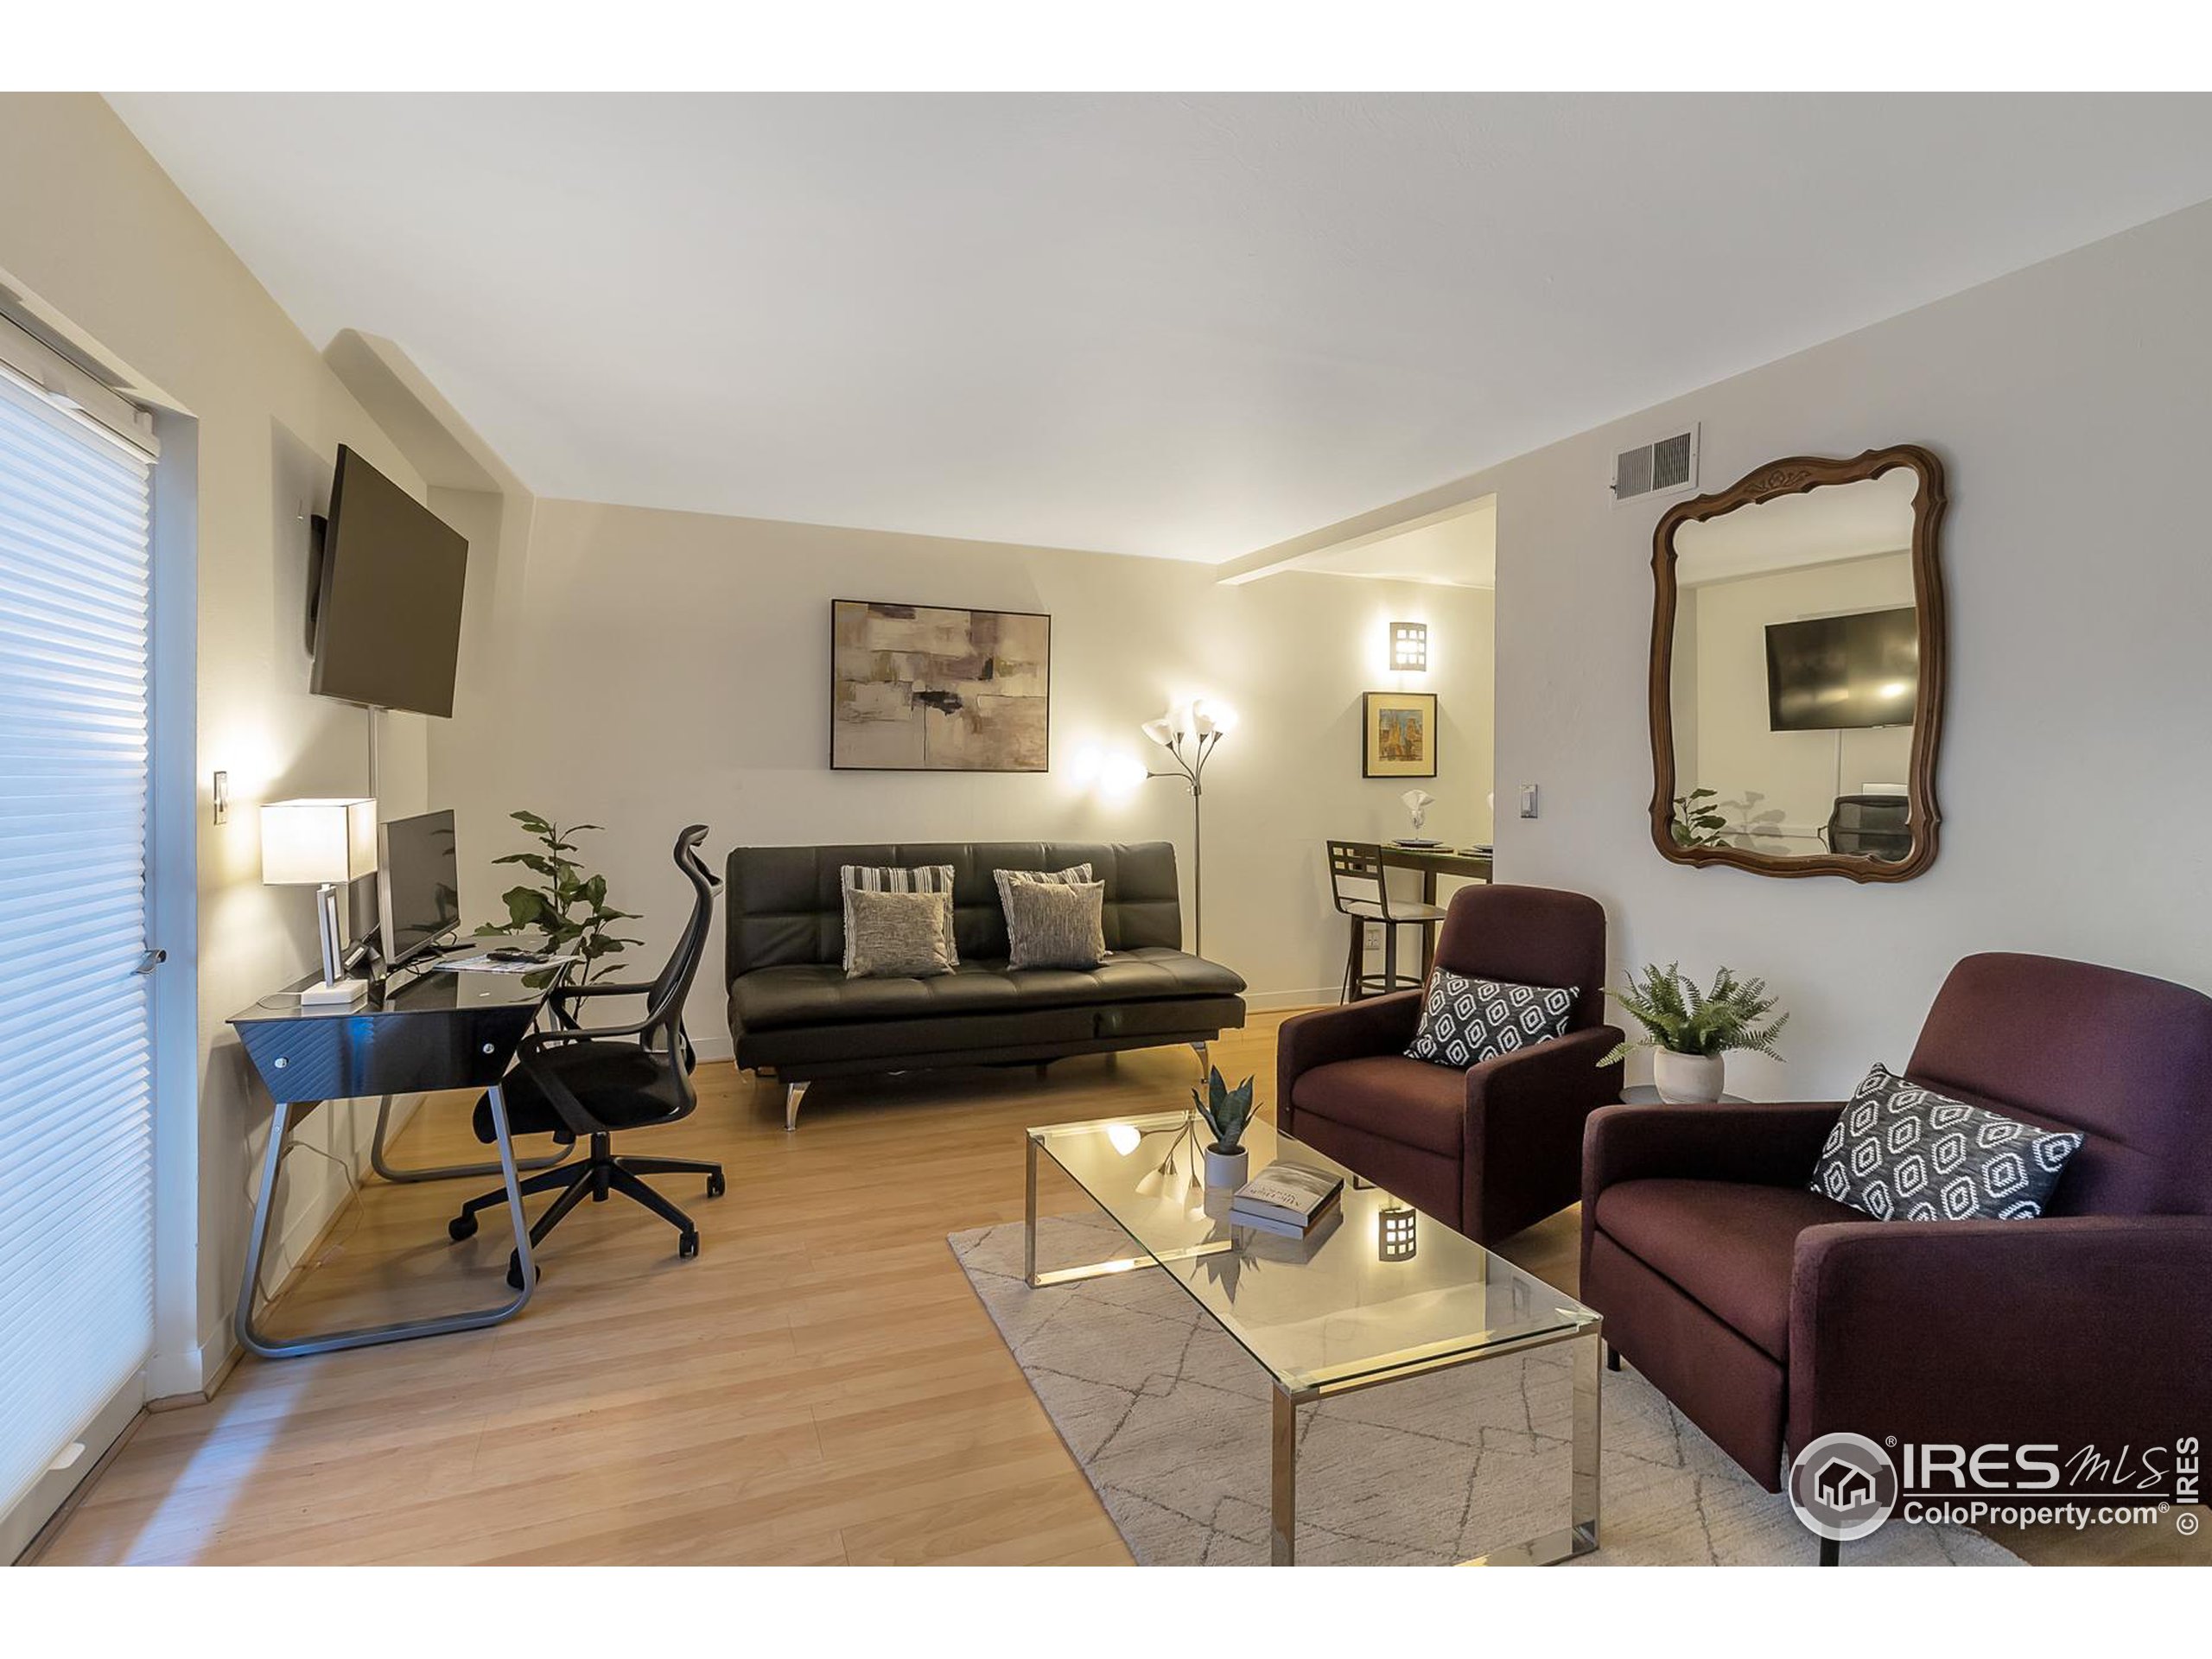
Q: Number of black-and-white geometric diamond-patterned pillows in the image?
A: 2